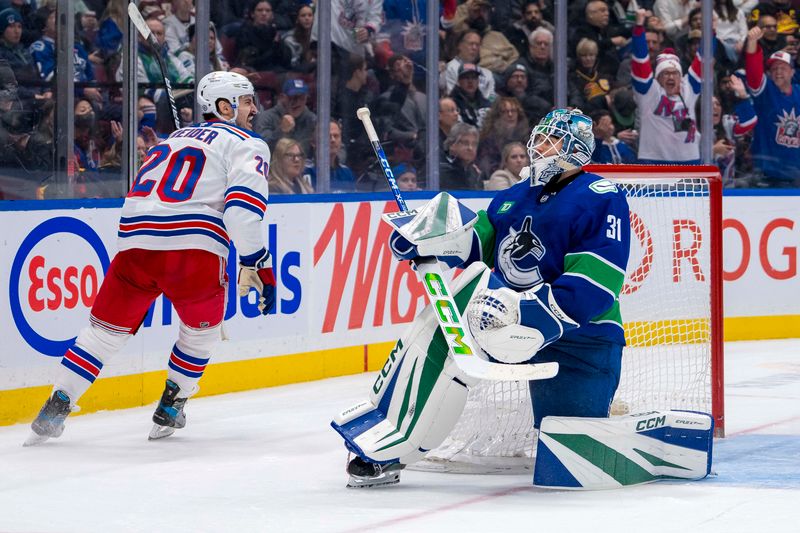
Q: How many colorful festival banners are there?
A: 0